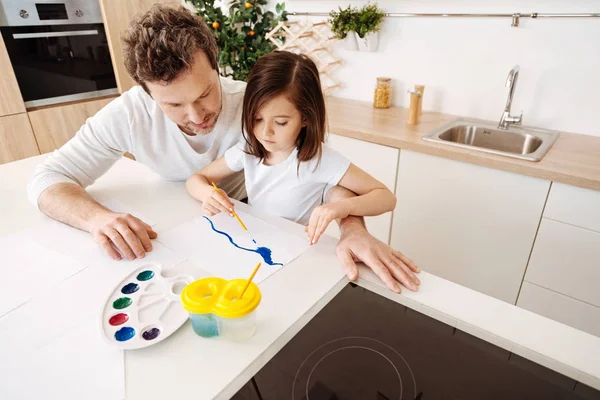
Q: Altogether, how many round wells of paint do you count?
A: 6